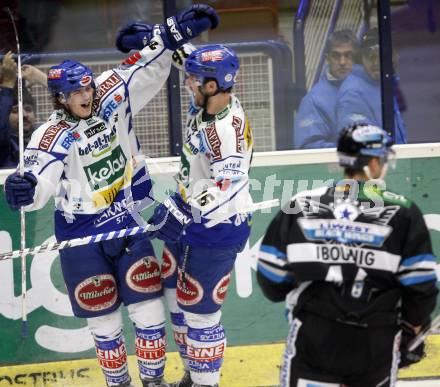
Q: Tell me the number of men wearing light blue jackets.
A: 2